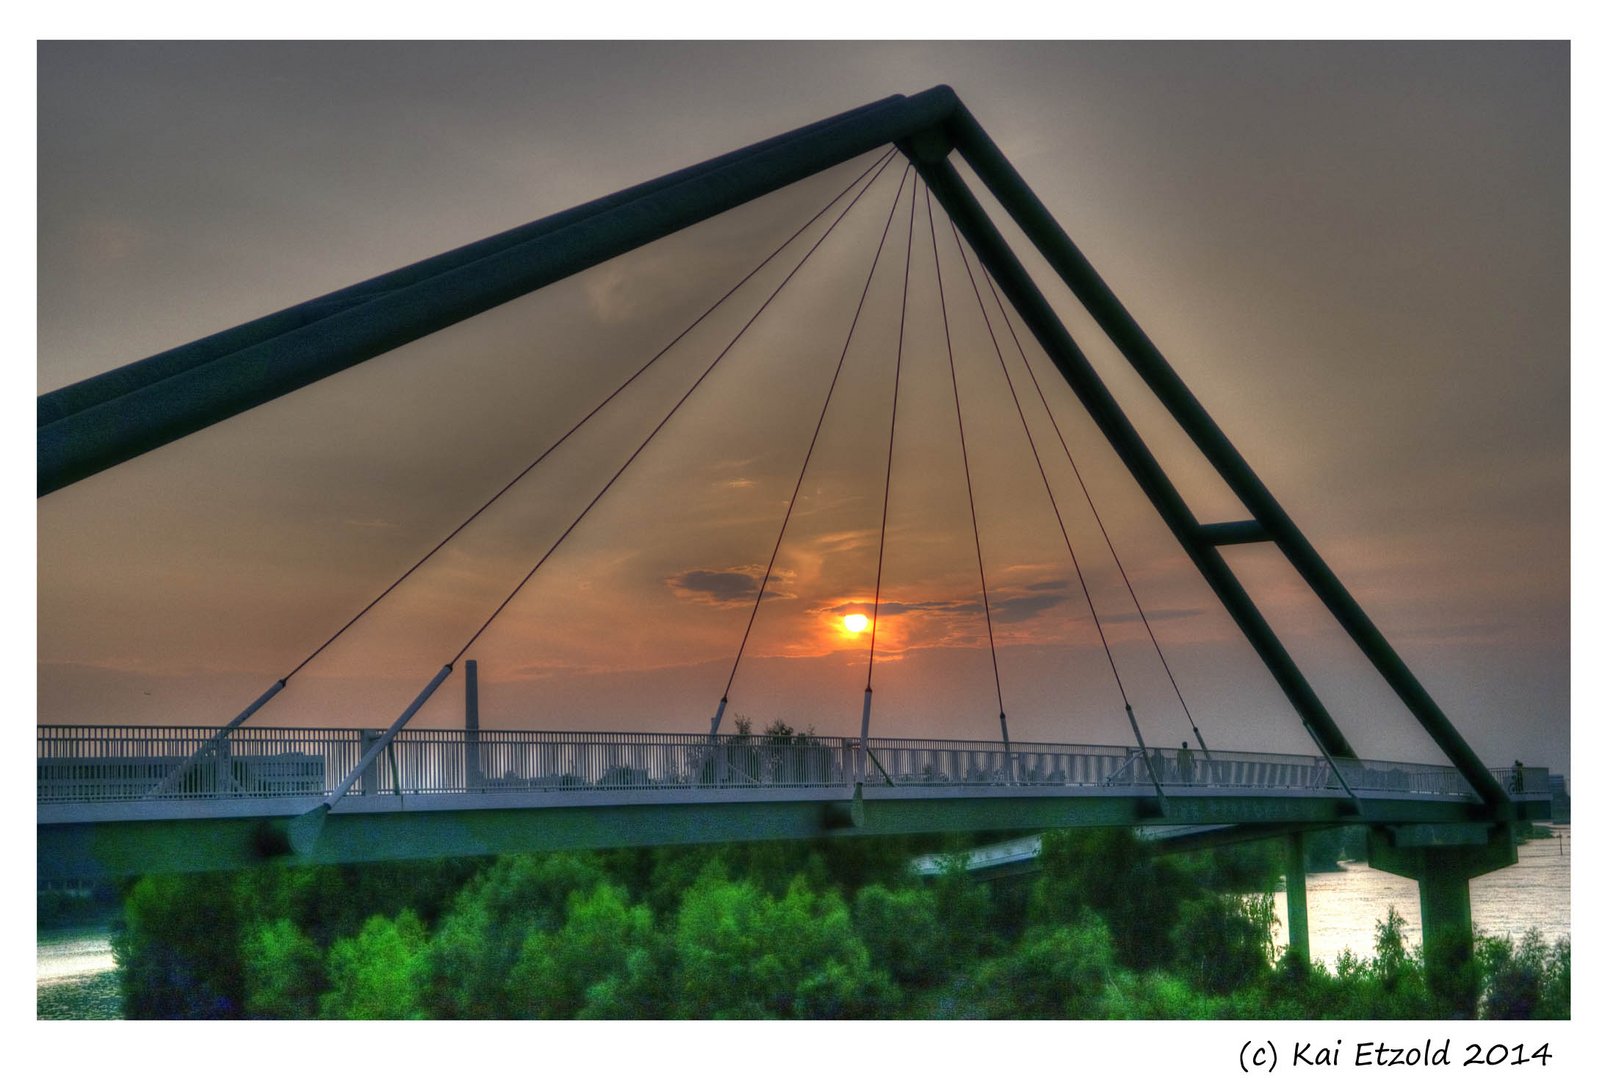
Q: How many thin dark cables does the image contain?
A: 7